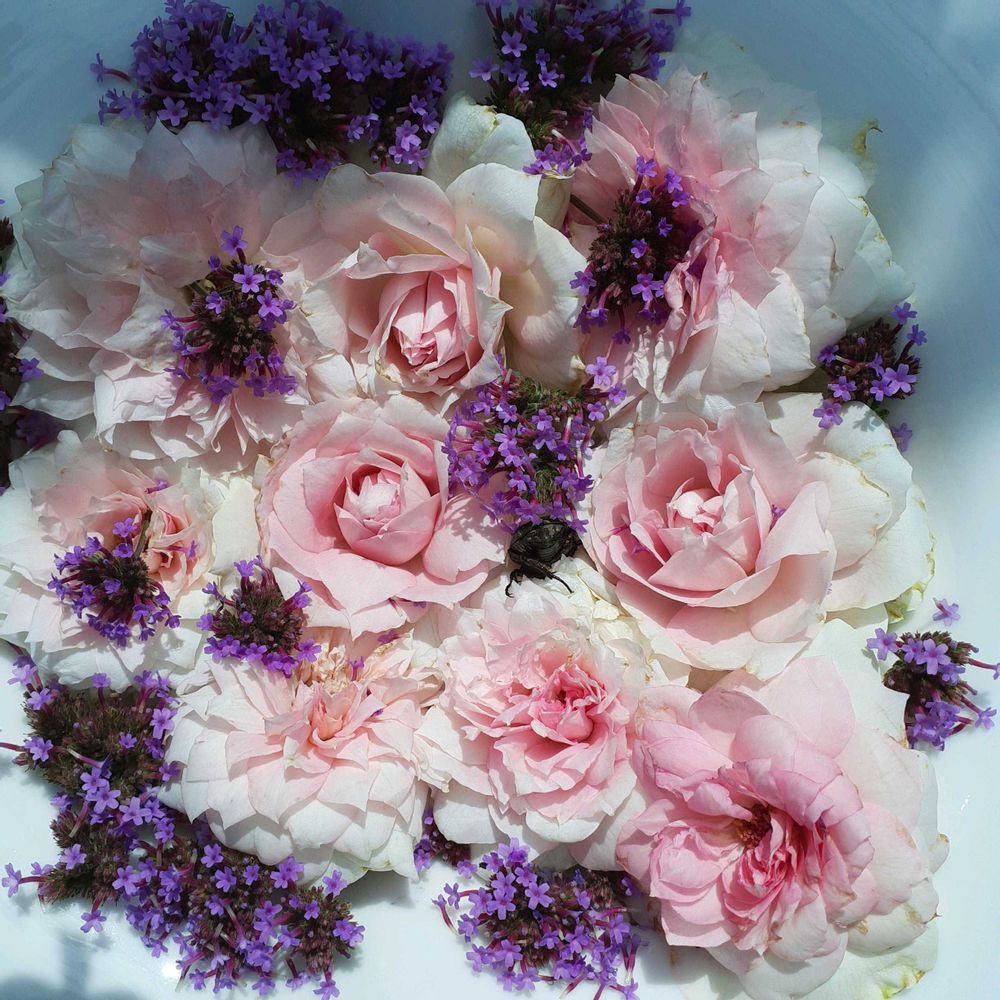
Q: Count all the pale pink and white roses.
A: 9